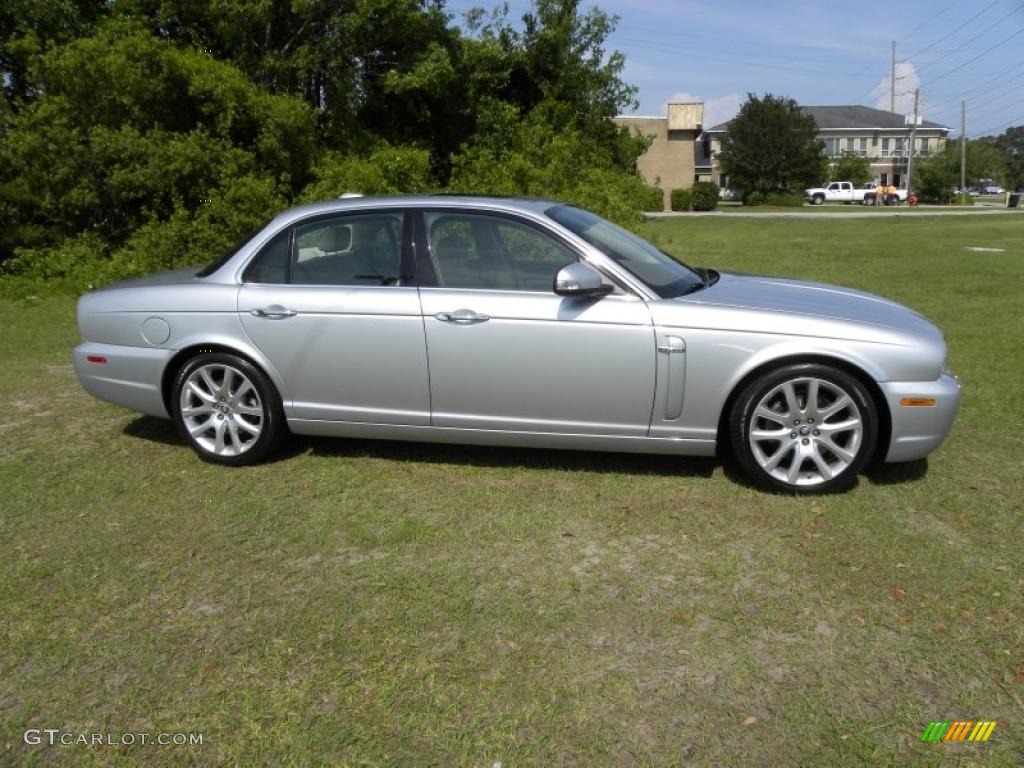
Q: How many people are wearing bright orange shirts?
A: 2